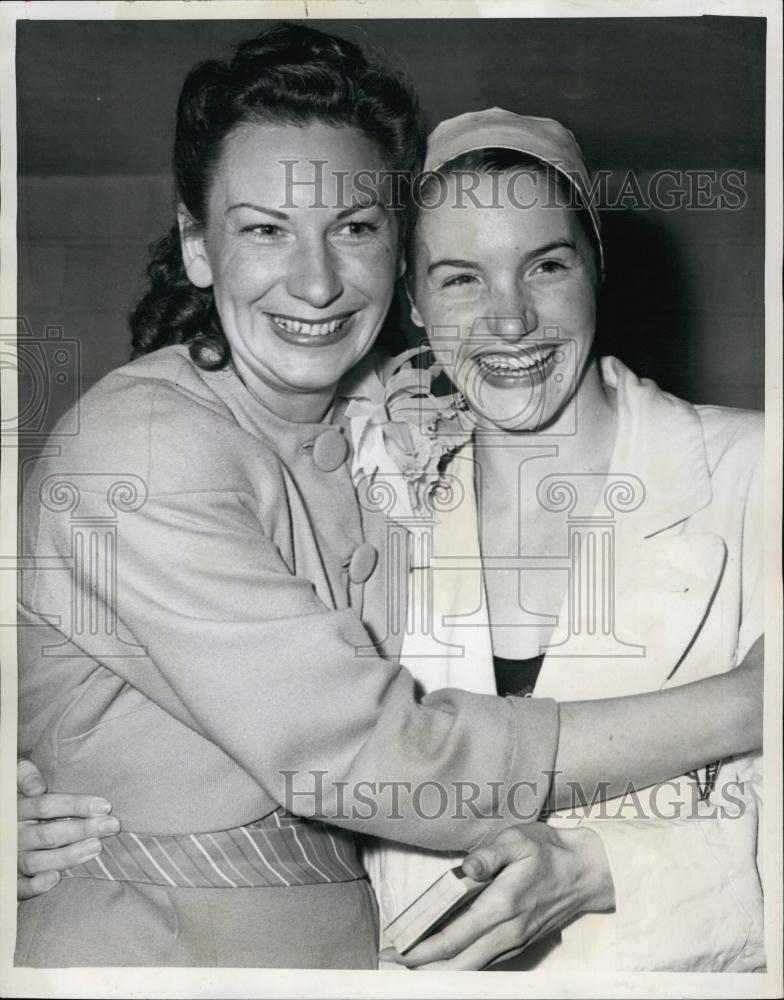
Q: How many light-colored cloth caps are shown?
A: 1